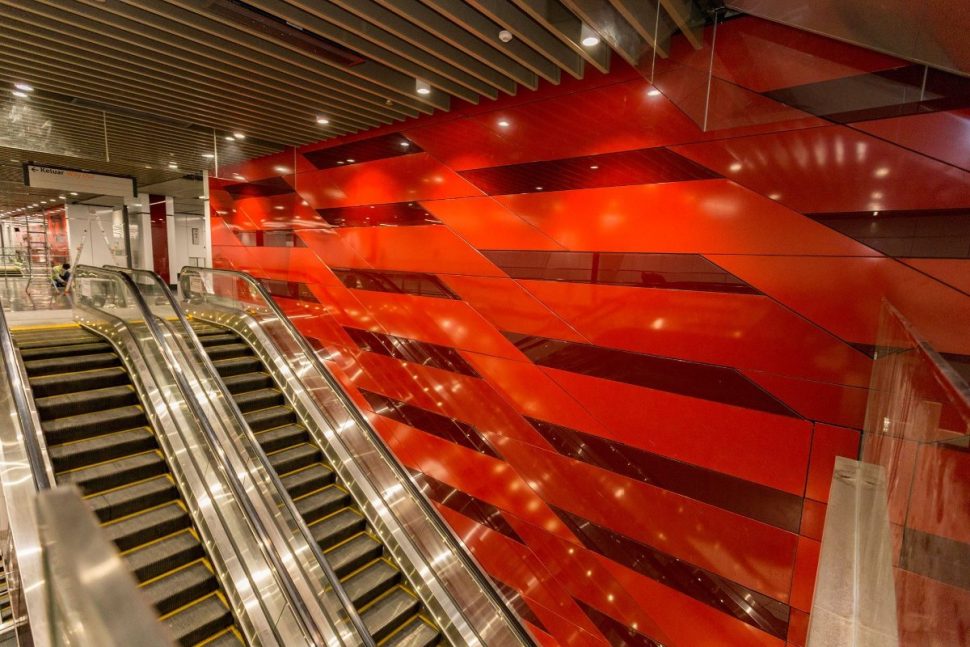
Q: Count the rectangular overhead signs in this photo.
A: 1